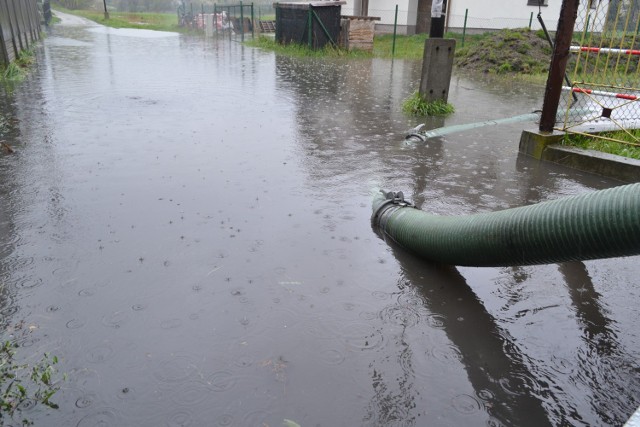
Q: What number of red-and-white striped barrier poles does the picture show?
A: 2